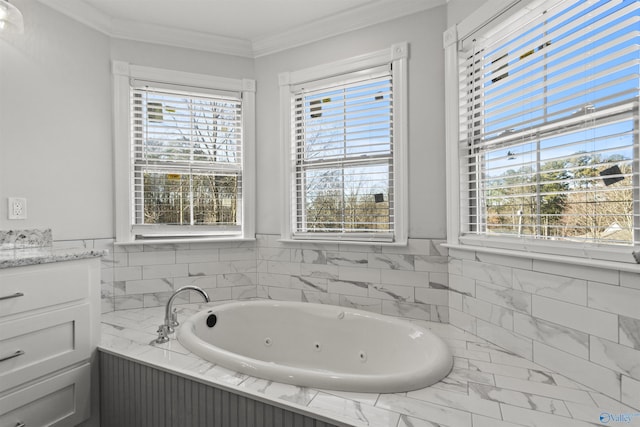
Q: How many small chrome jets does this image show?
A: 3